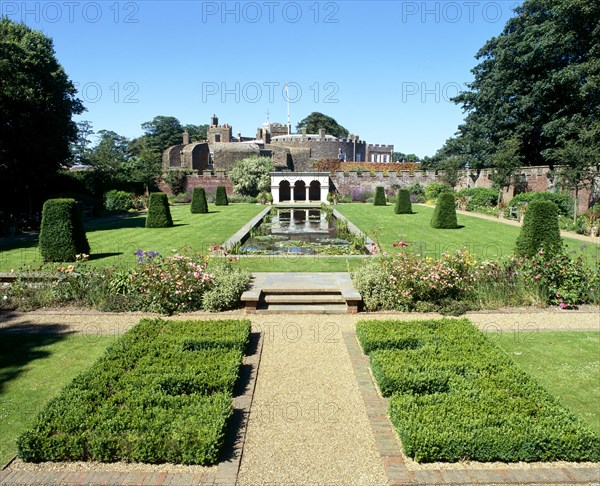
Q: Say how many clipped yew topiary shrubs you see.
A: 8